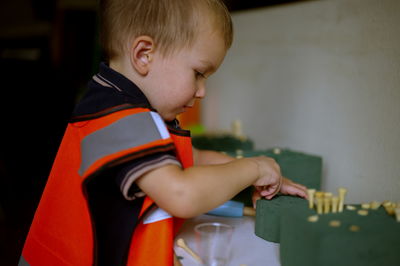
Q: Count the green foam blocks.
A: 4